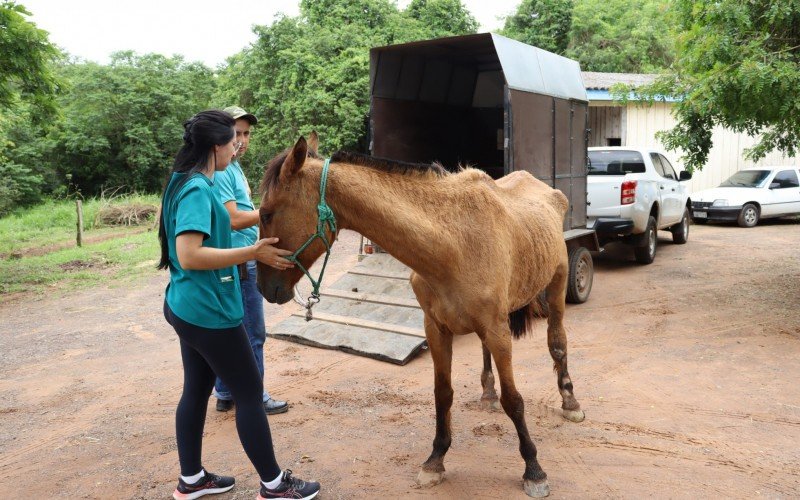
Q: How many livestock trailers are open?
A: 1